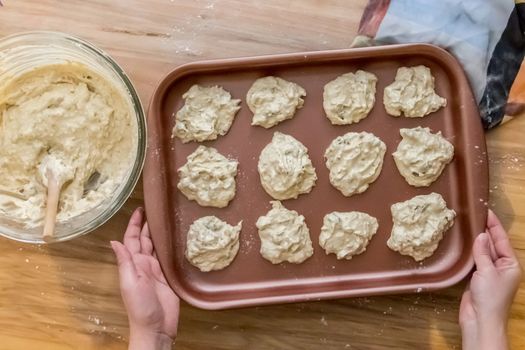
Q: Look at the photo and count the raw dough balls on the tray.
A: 12